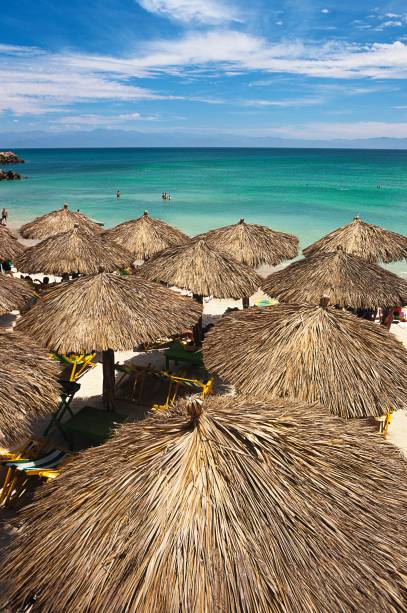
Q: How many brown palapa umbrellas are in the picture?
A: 13